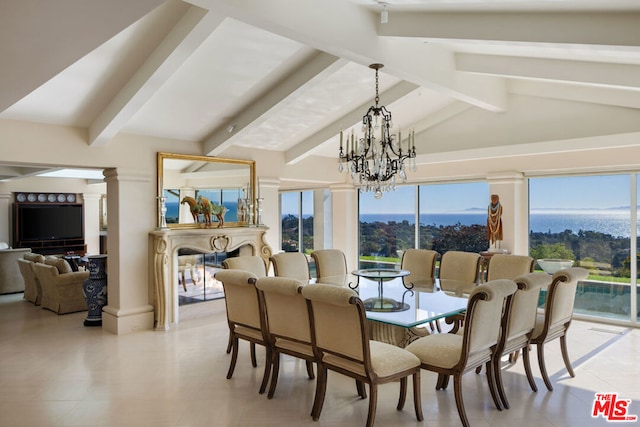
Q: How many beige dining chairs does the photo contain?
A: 12